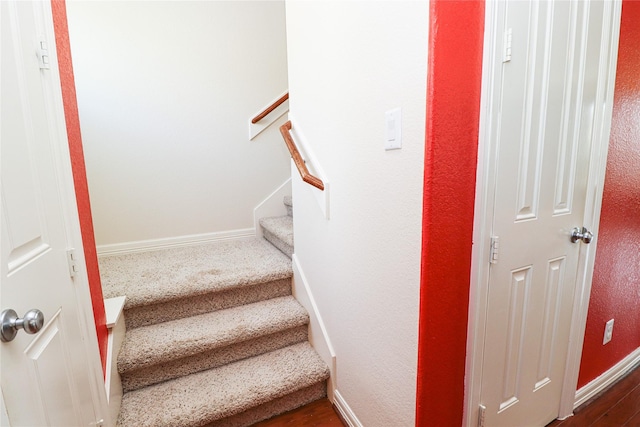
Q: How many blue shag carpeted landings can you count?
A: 0